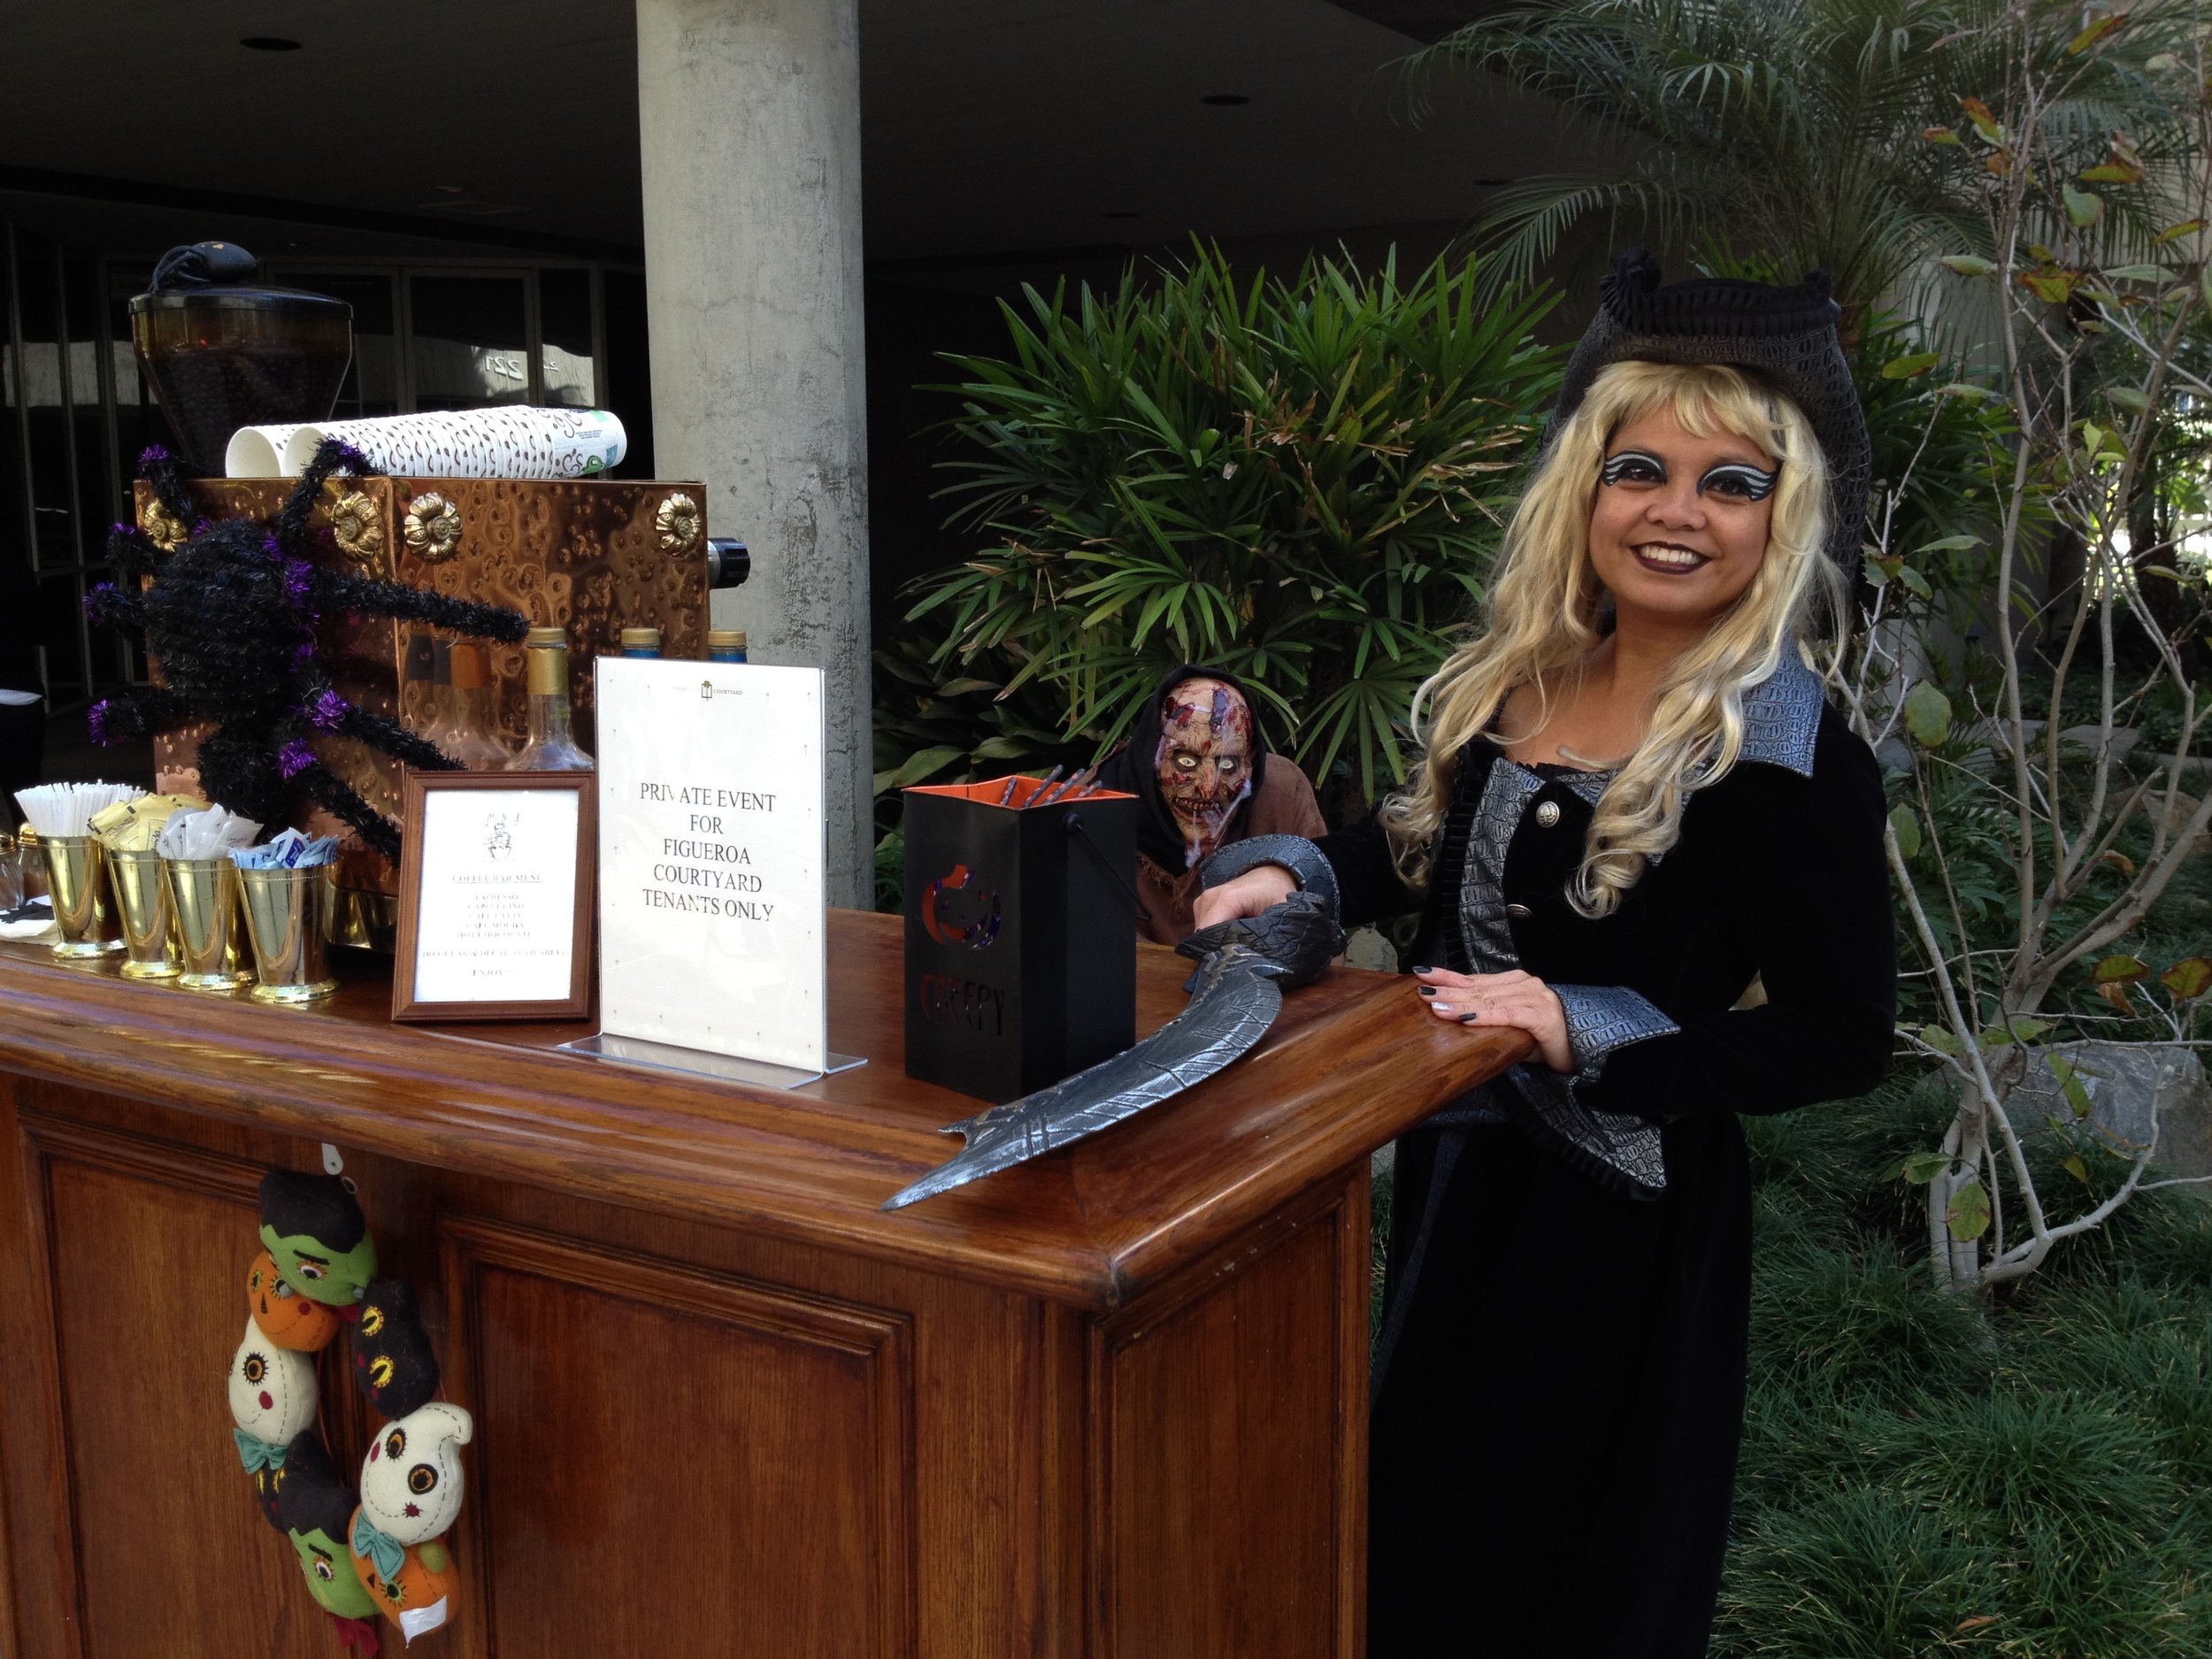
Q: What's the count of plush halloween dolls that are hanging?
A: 8